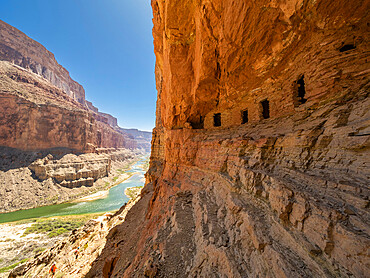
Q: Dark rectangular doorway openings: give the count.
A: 4